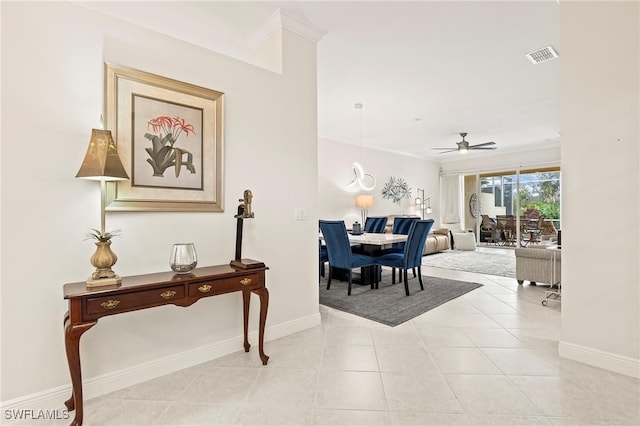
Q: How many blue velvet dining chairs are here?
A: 5